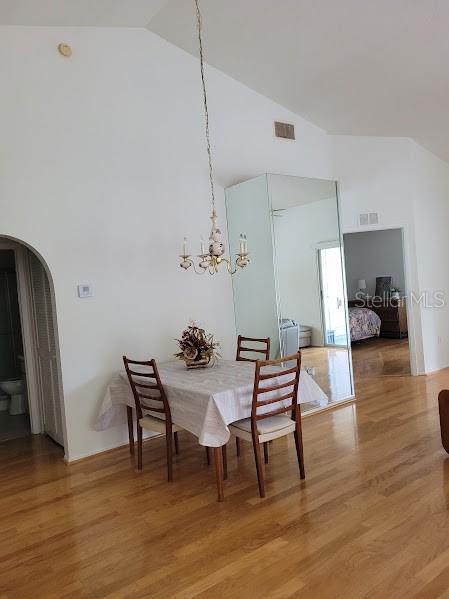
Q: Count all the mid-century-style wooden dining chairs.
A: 3